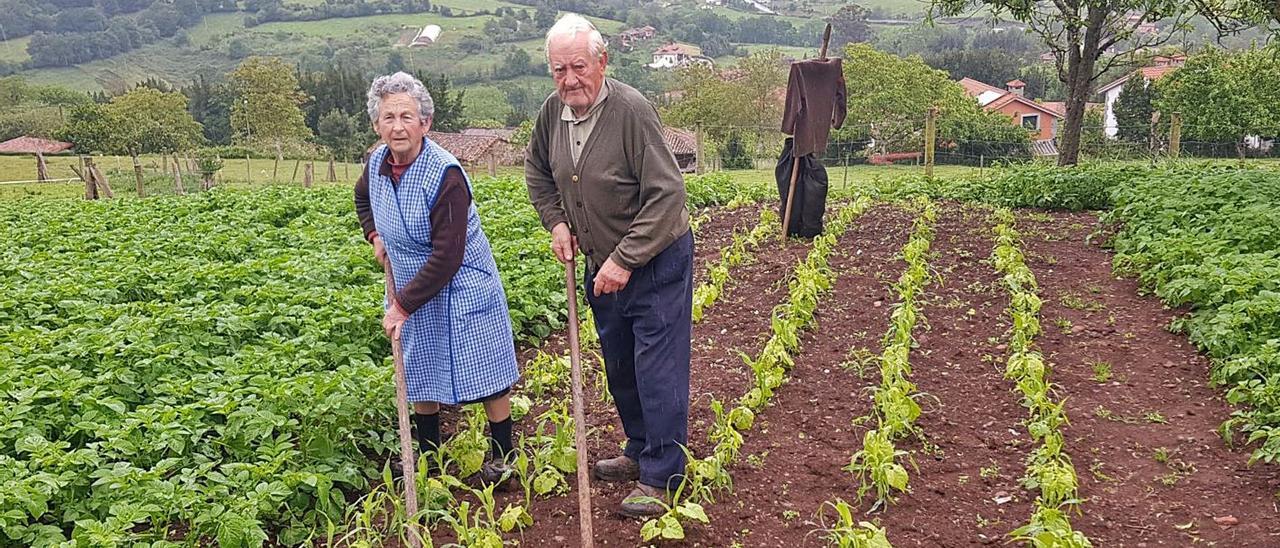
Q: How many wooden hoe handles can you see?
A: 2